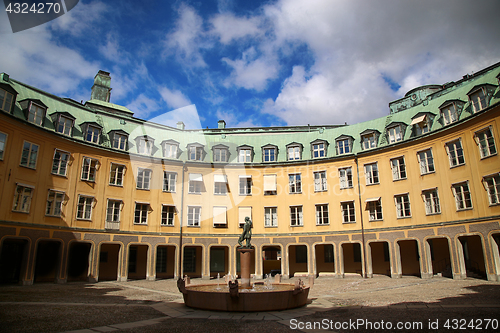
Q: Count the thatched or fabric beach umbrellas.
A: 0